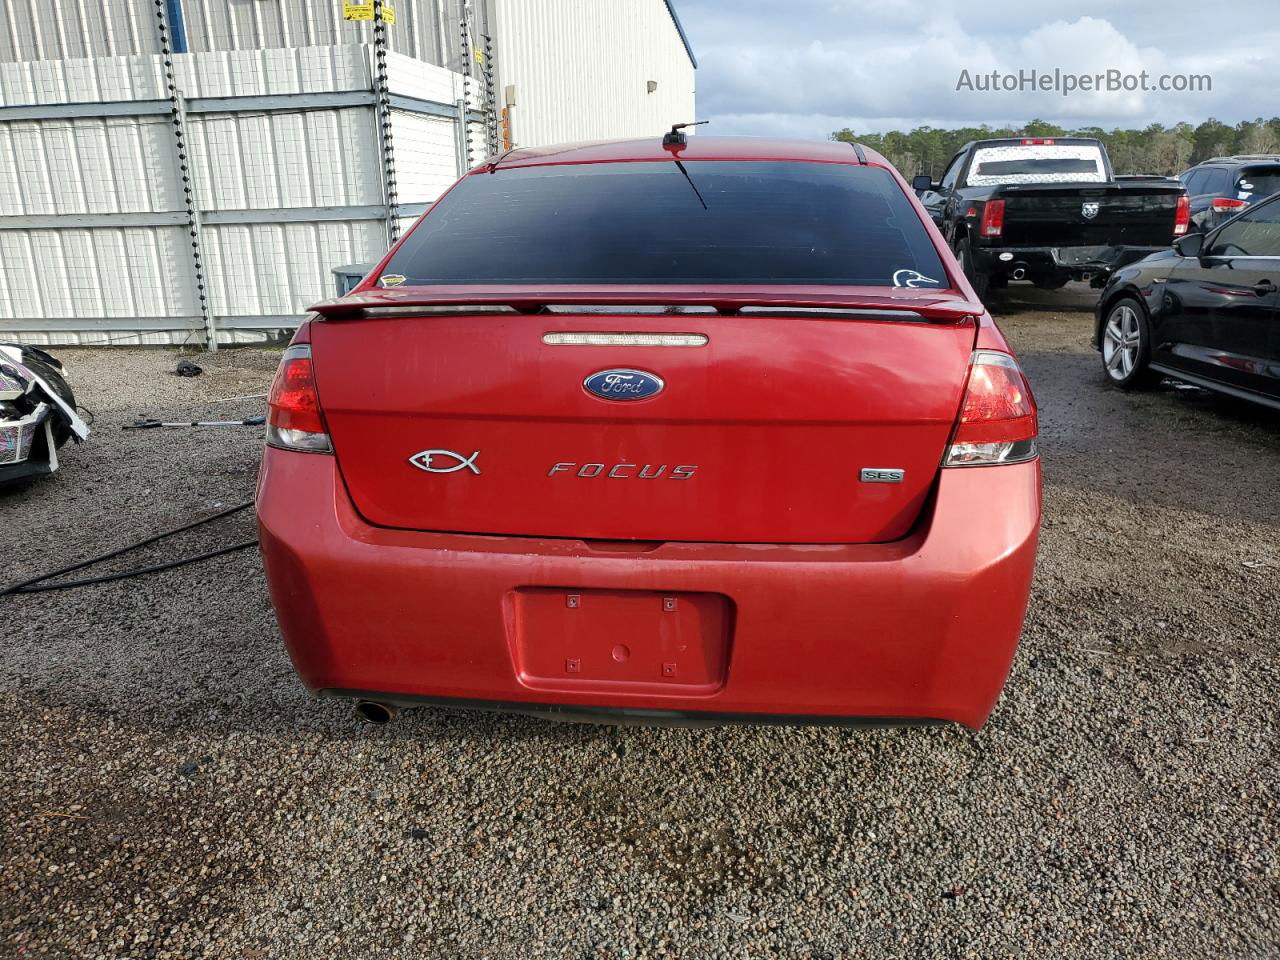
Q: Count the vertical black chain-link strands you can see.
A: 4